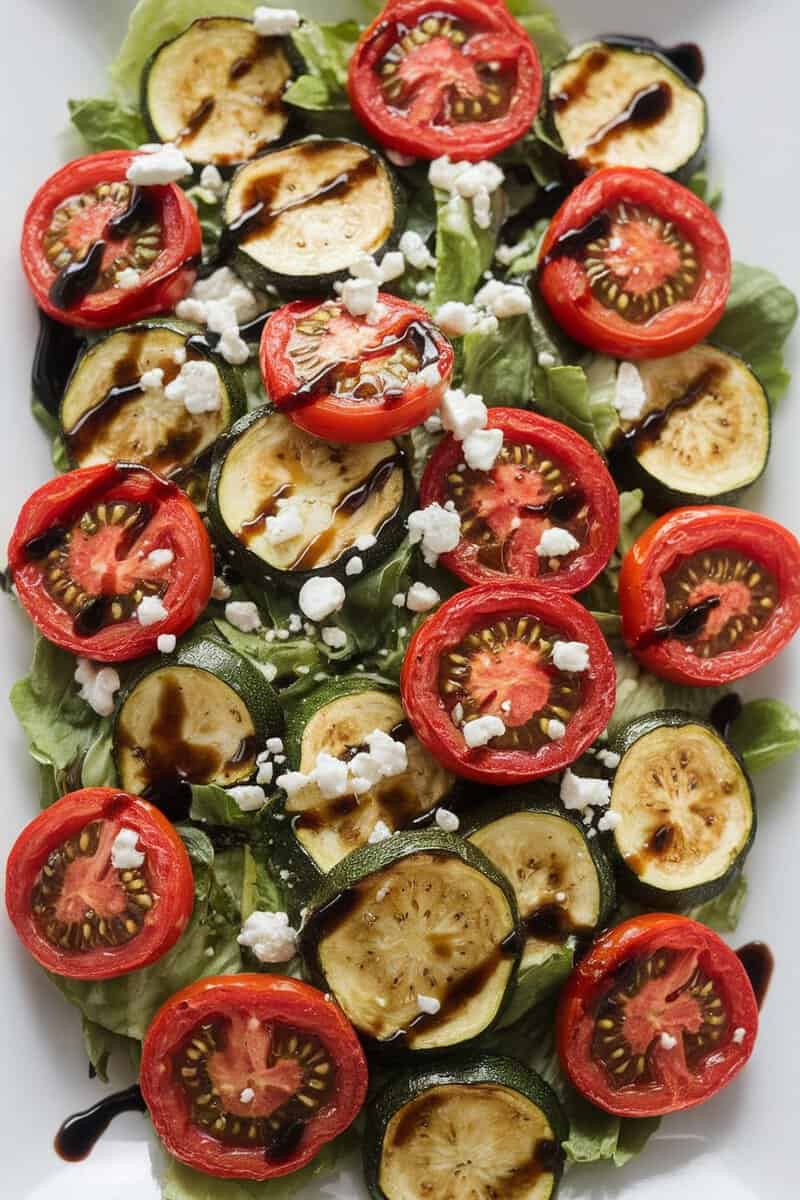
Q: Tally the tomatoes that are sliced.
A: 11